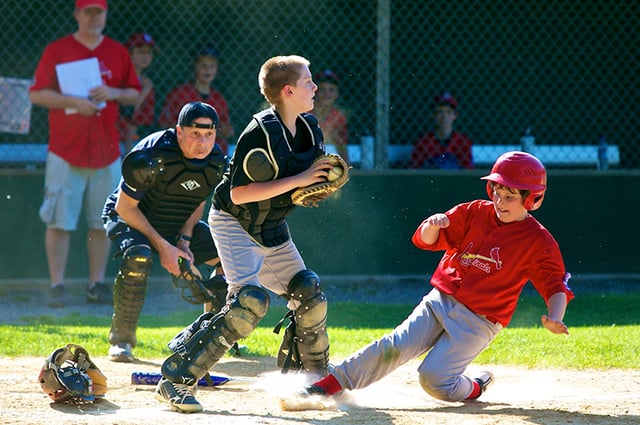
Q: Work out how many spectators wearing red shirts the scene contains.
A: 5